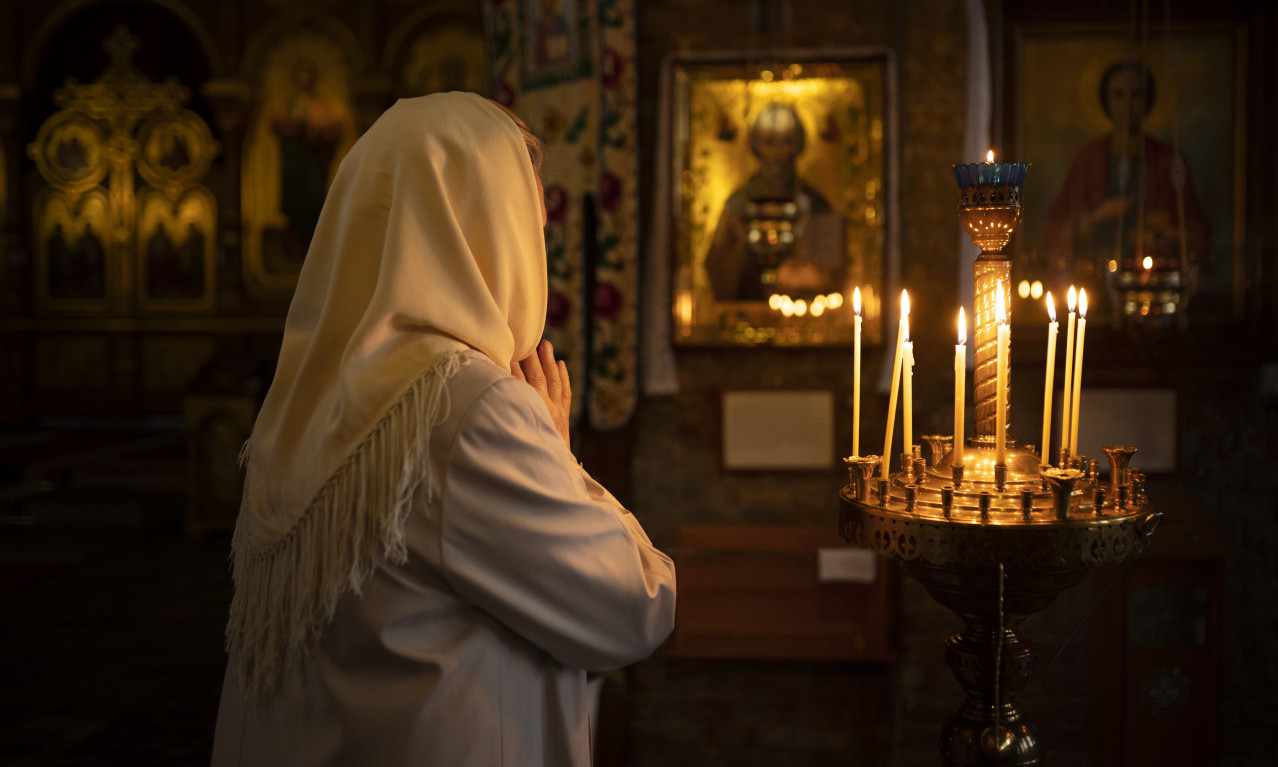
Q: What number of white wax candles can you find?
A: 8